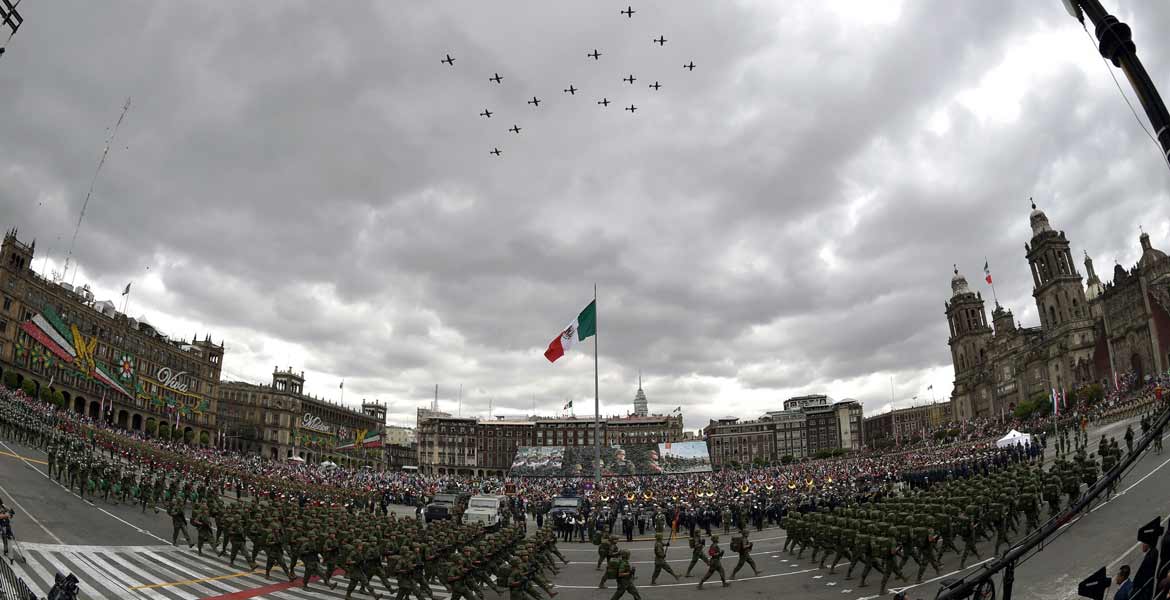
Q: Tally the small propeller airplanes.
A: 15